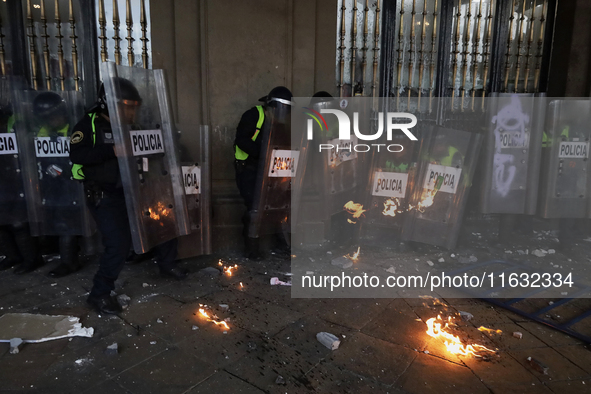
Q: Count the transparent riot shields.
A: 10